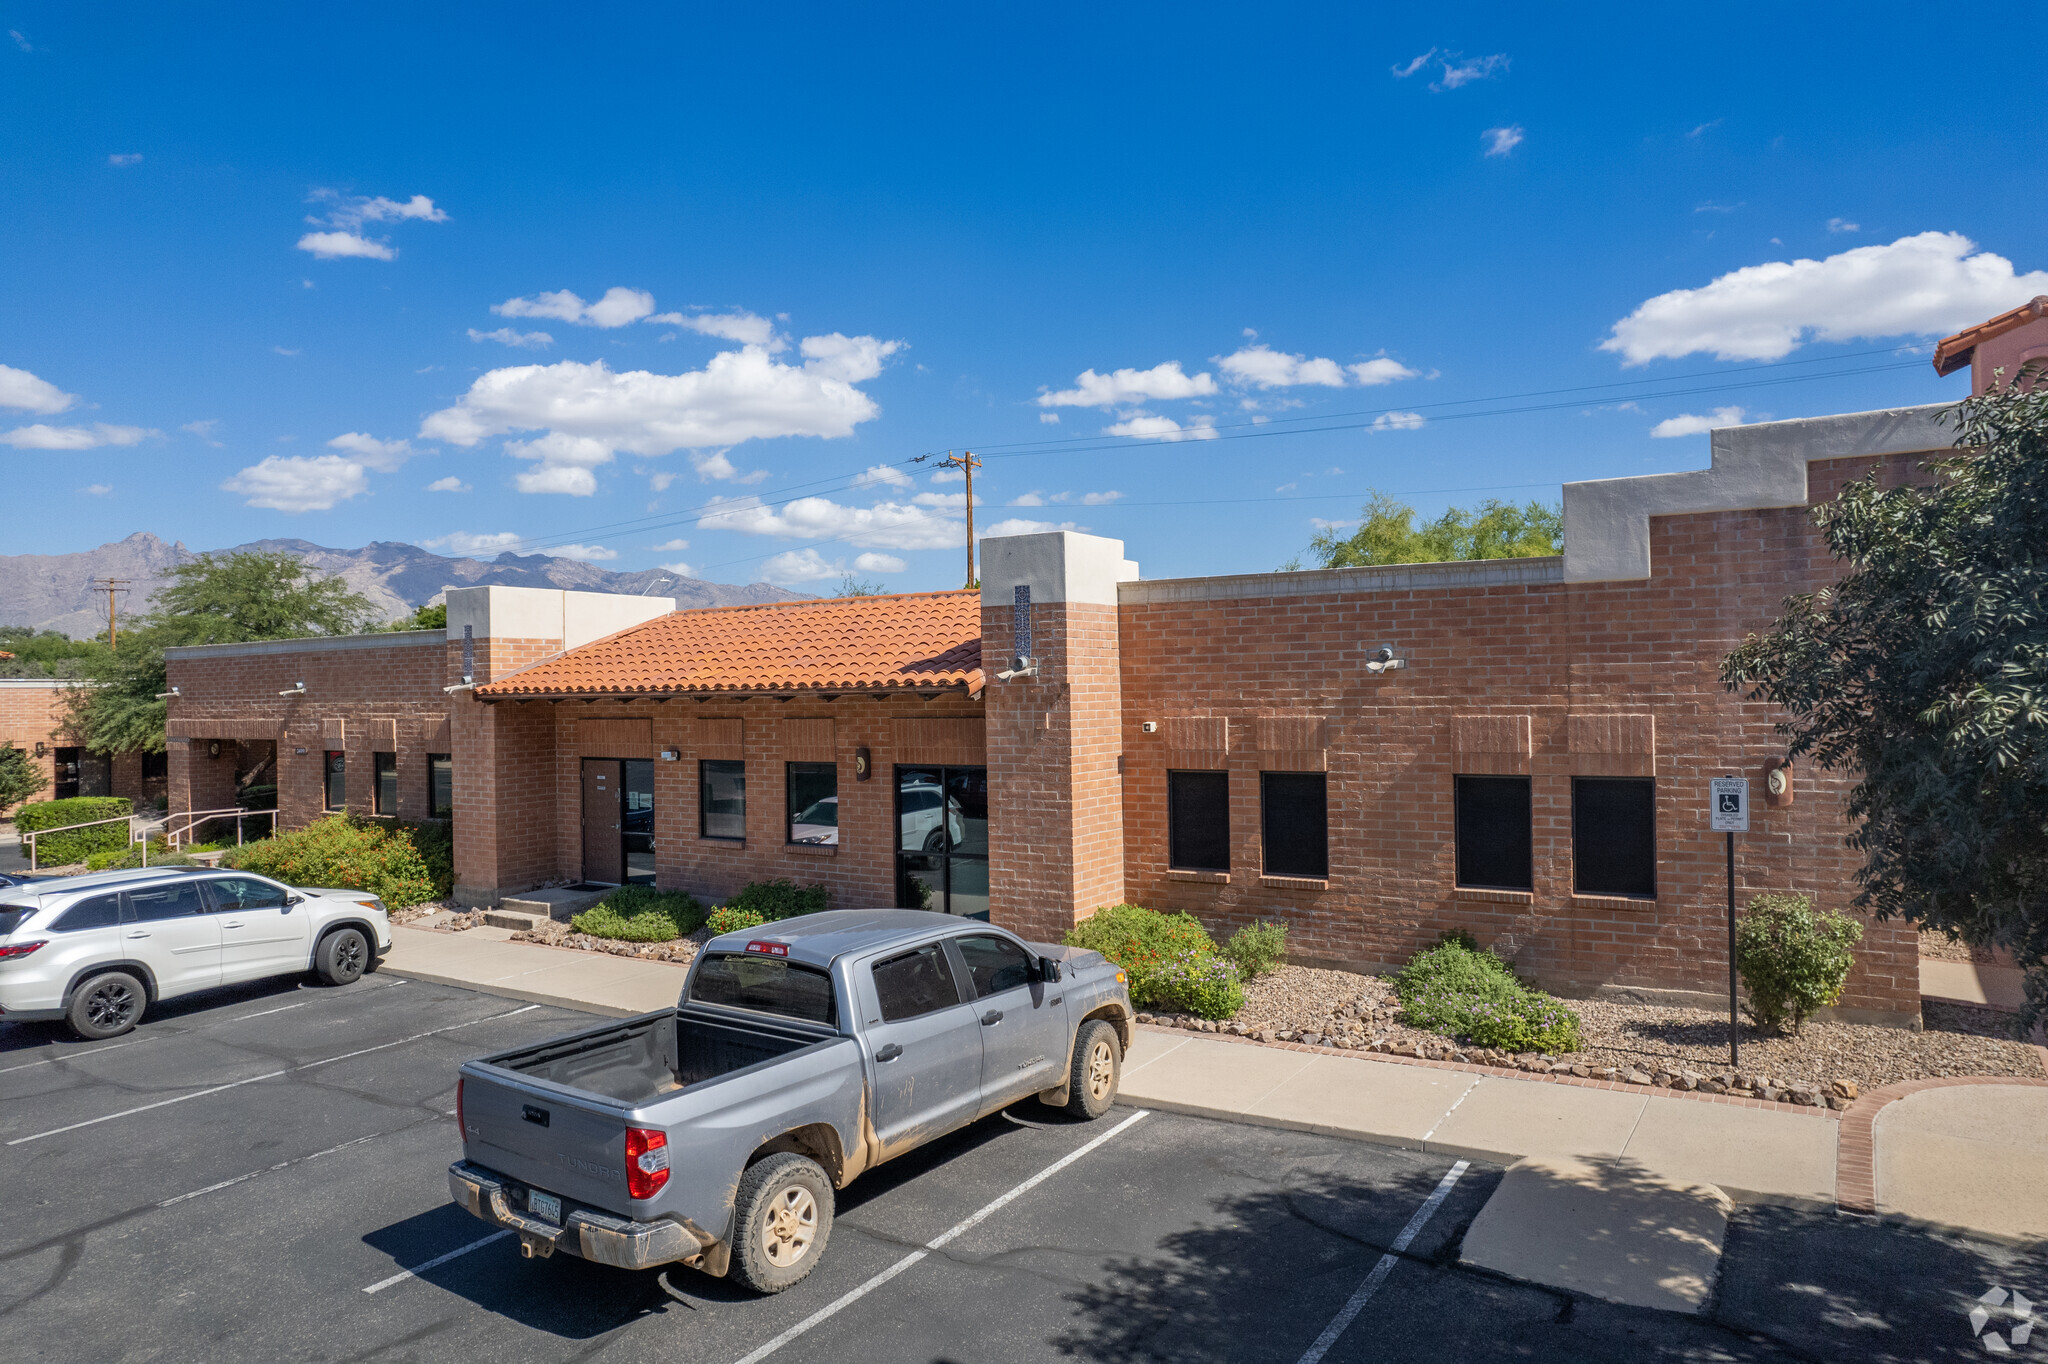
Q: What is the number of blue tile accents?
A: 2